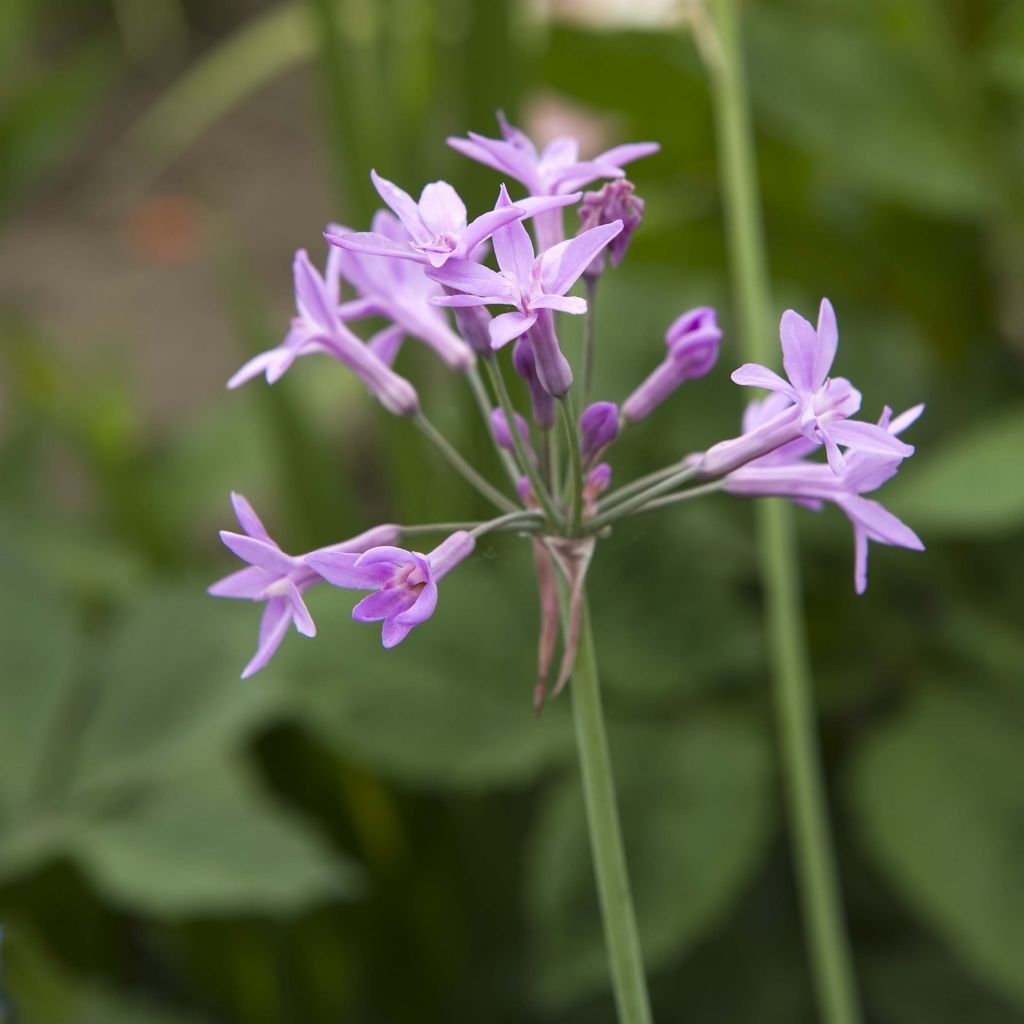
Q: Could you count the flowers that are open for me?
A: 10